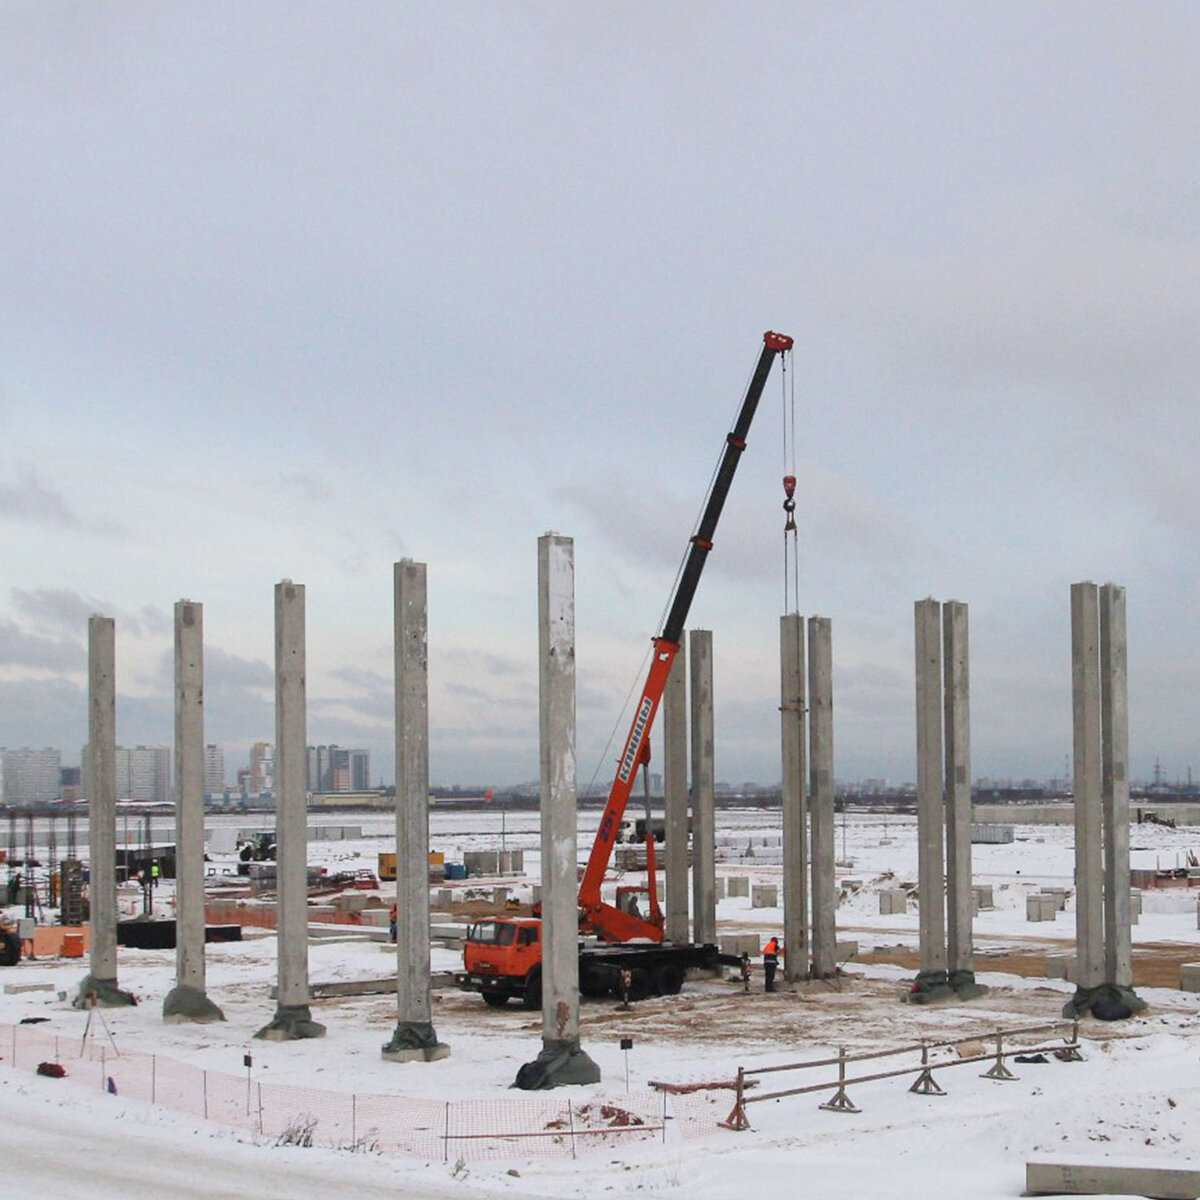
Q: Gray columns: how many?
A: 13